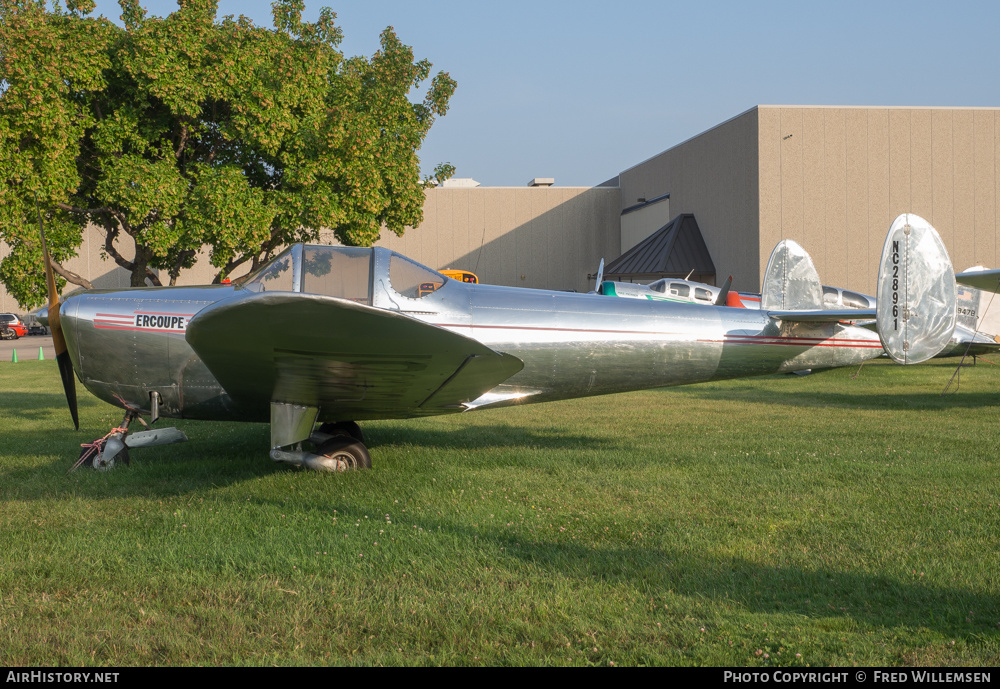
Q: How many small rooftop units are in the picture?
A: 2